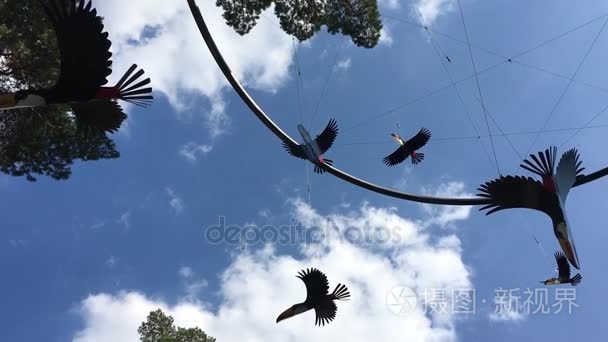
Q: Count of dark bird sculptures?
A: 6